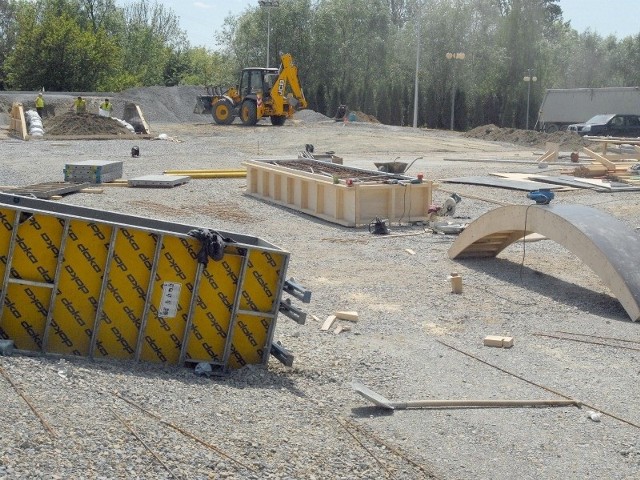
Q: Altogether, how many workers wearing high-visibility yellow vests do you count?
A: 3